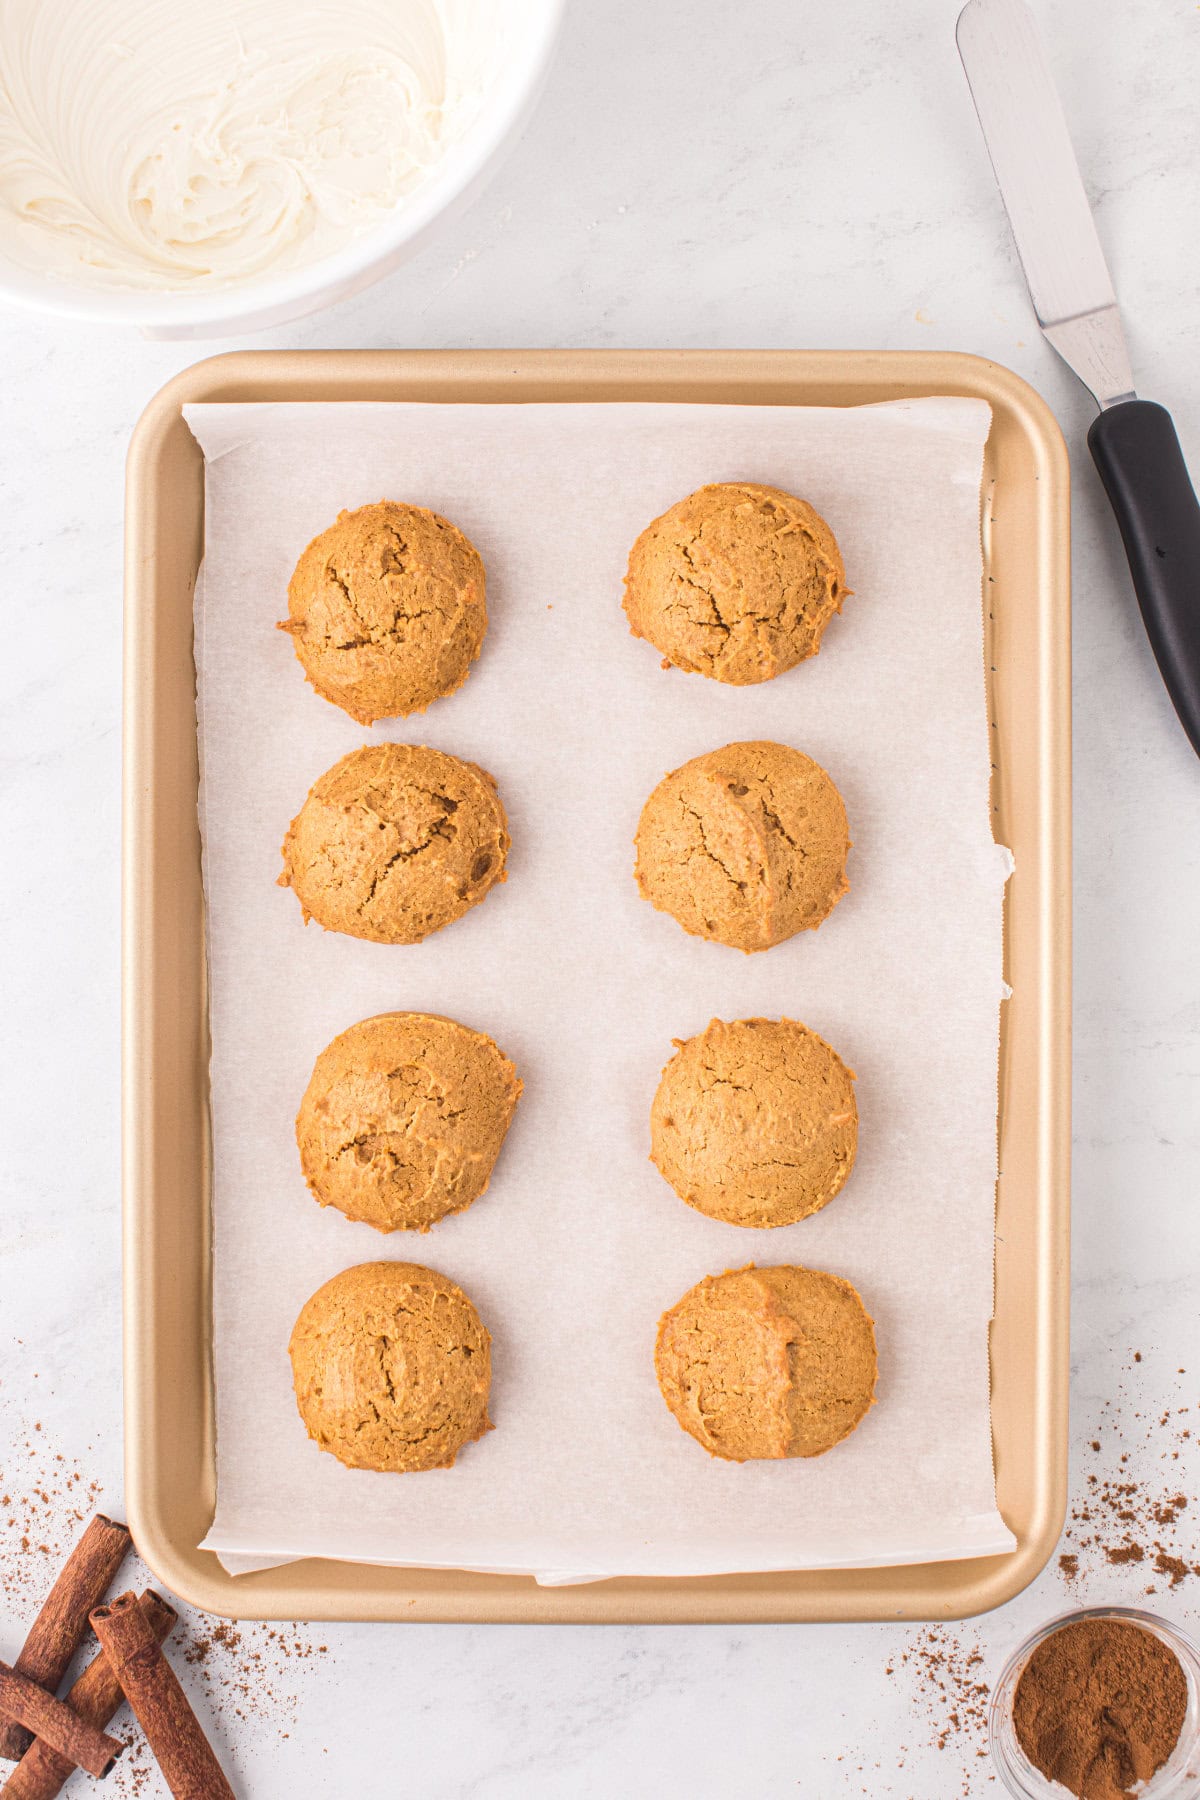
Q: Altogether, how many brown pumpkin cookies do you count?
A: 8